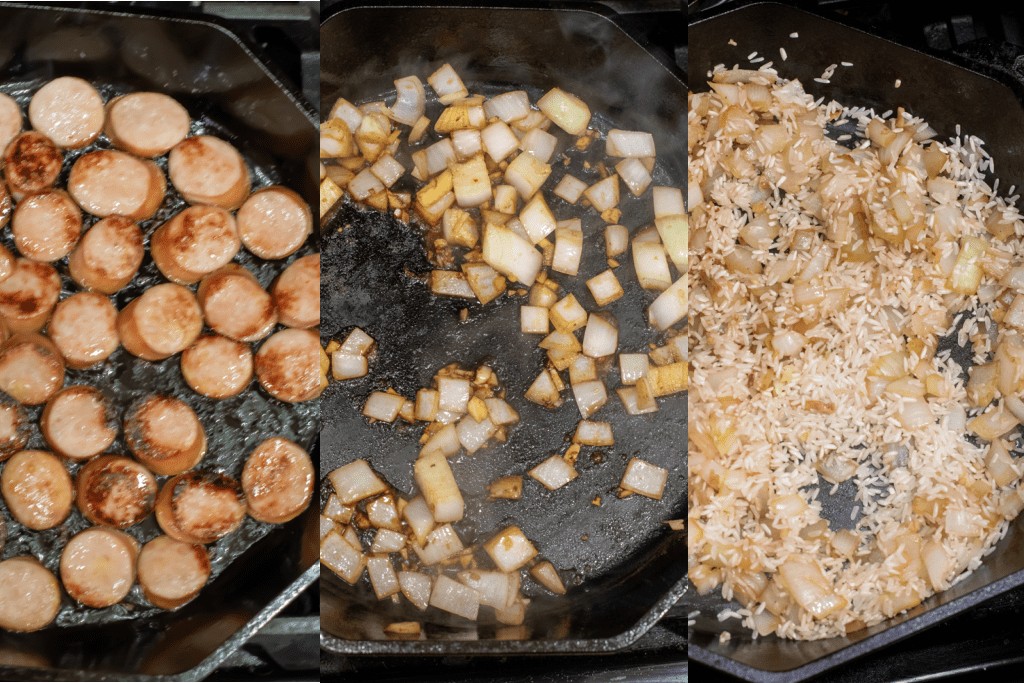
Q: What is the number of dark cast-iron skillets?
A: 3